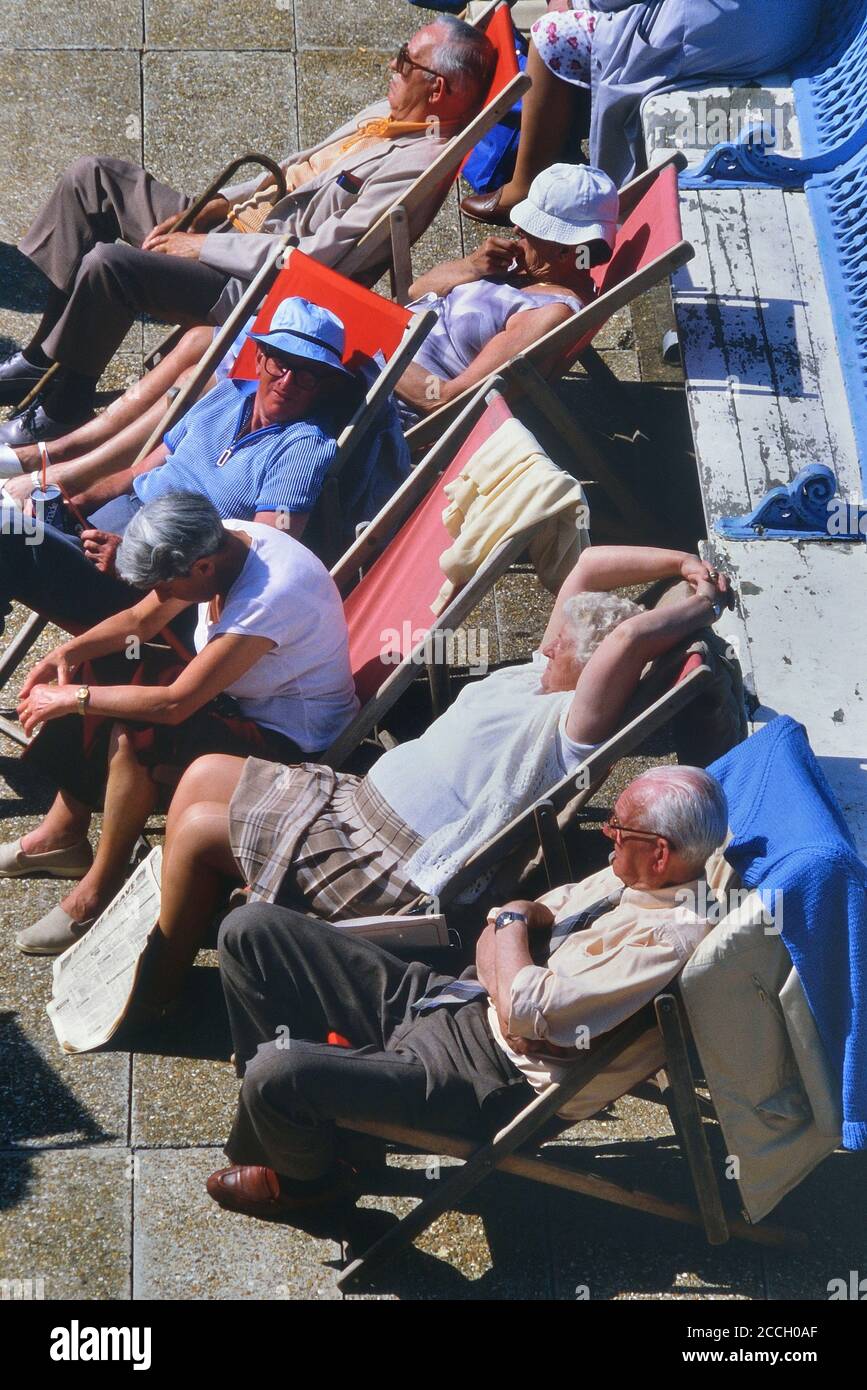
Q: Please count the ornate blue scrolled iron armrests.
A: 2